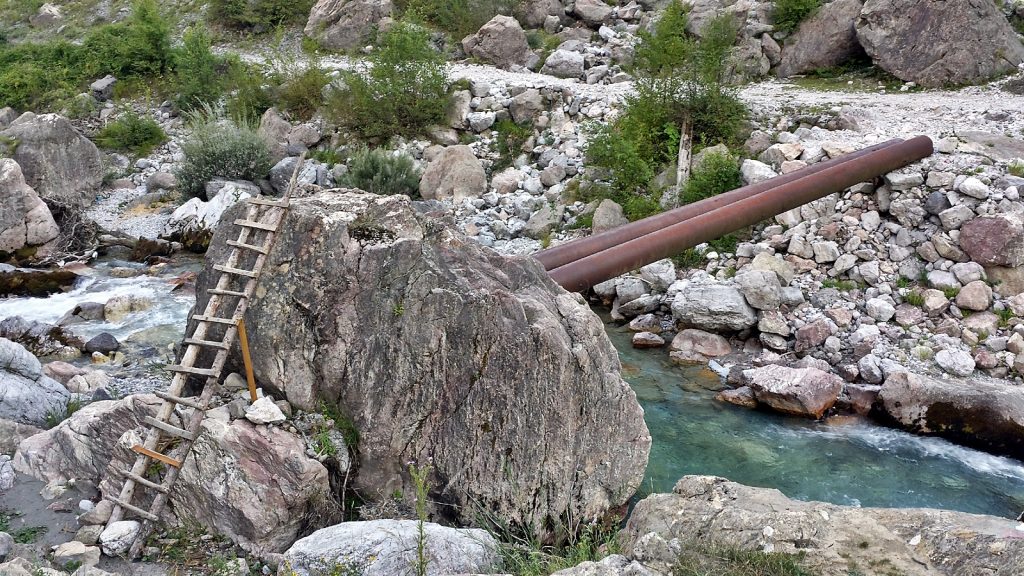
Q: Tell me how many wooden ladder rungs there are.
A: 13